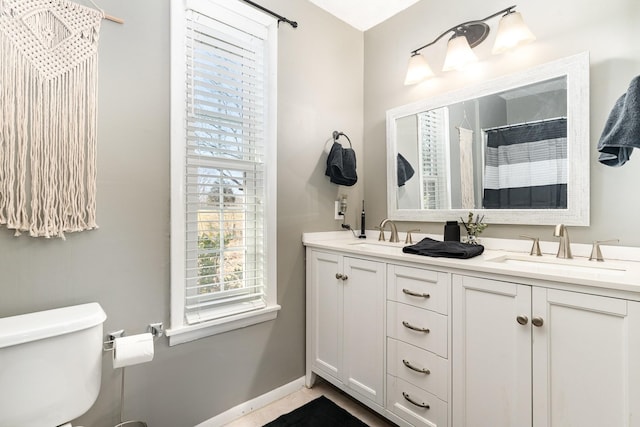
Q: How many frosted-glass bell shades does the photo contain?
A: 3